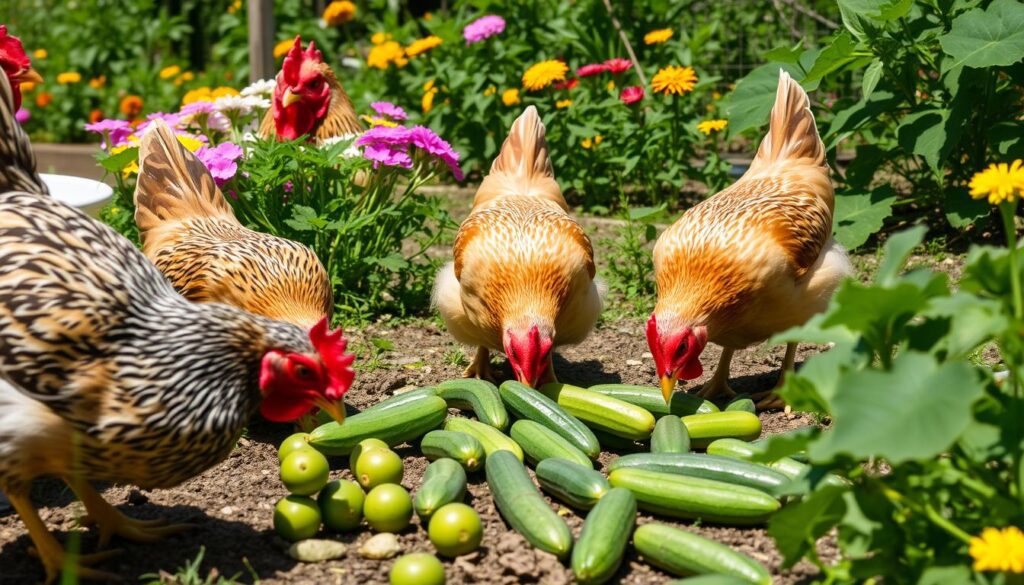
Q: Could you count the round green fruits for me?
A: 9